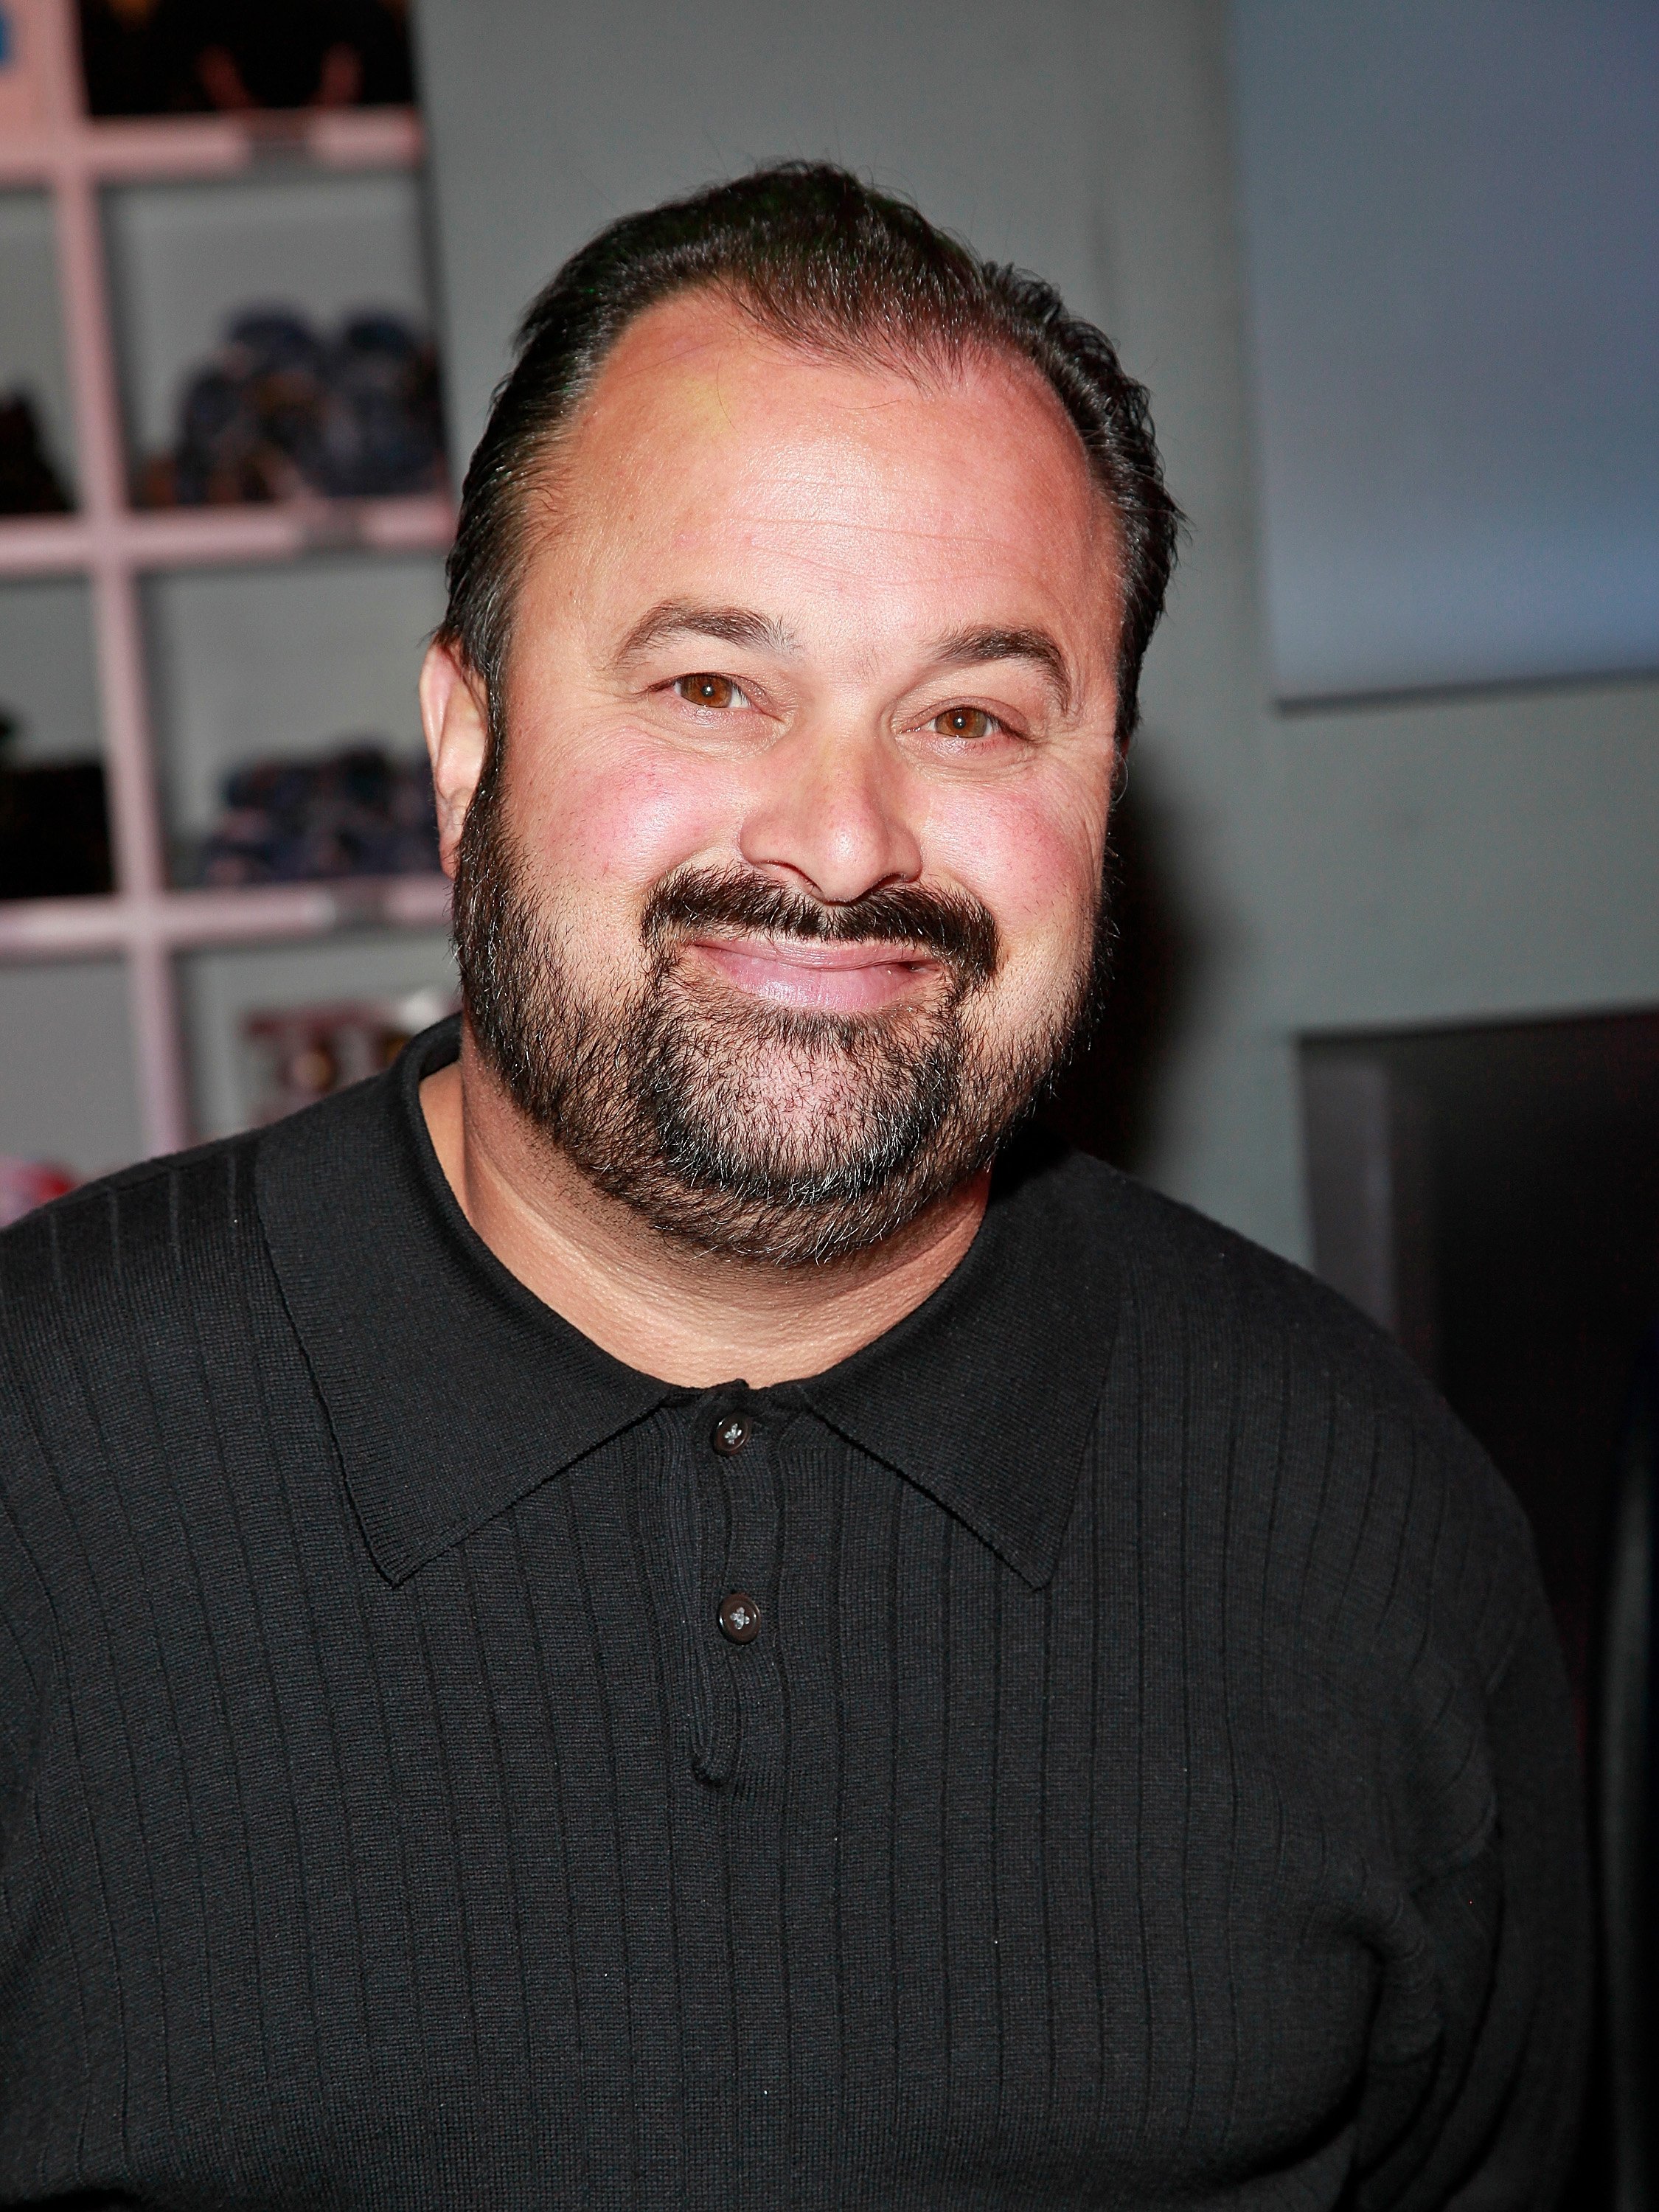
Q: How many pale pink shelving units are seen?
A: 1